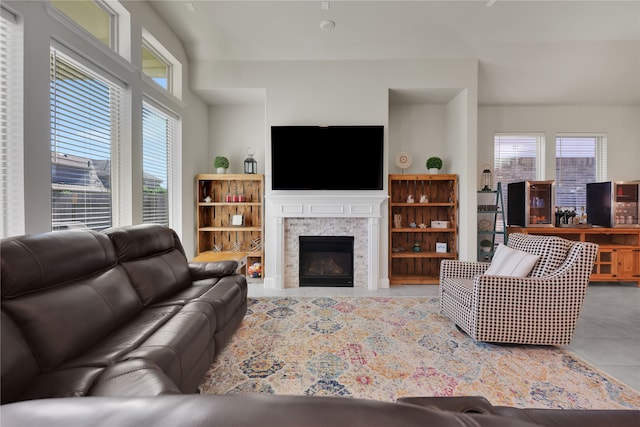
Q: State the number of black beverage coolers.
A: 2